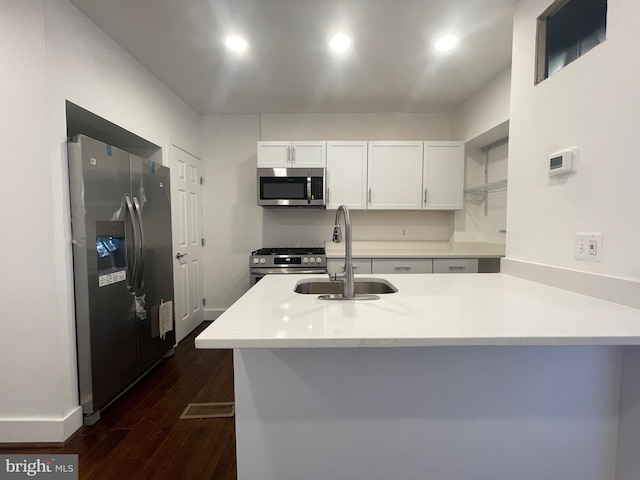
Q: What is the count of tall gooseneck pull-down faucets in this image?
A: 1